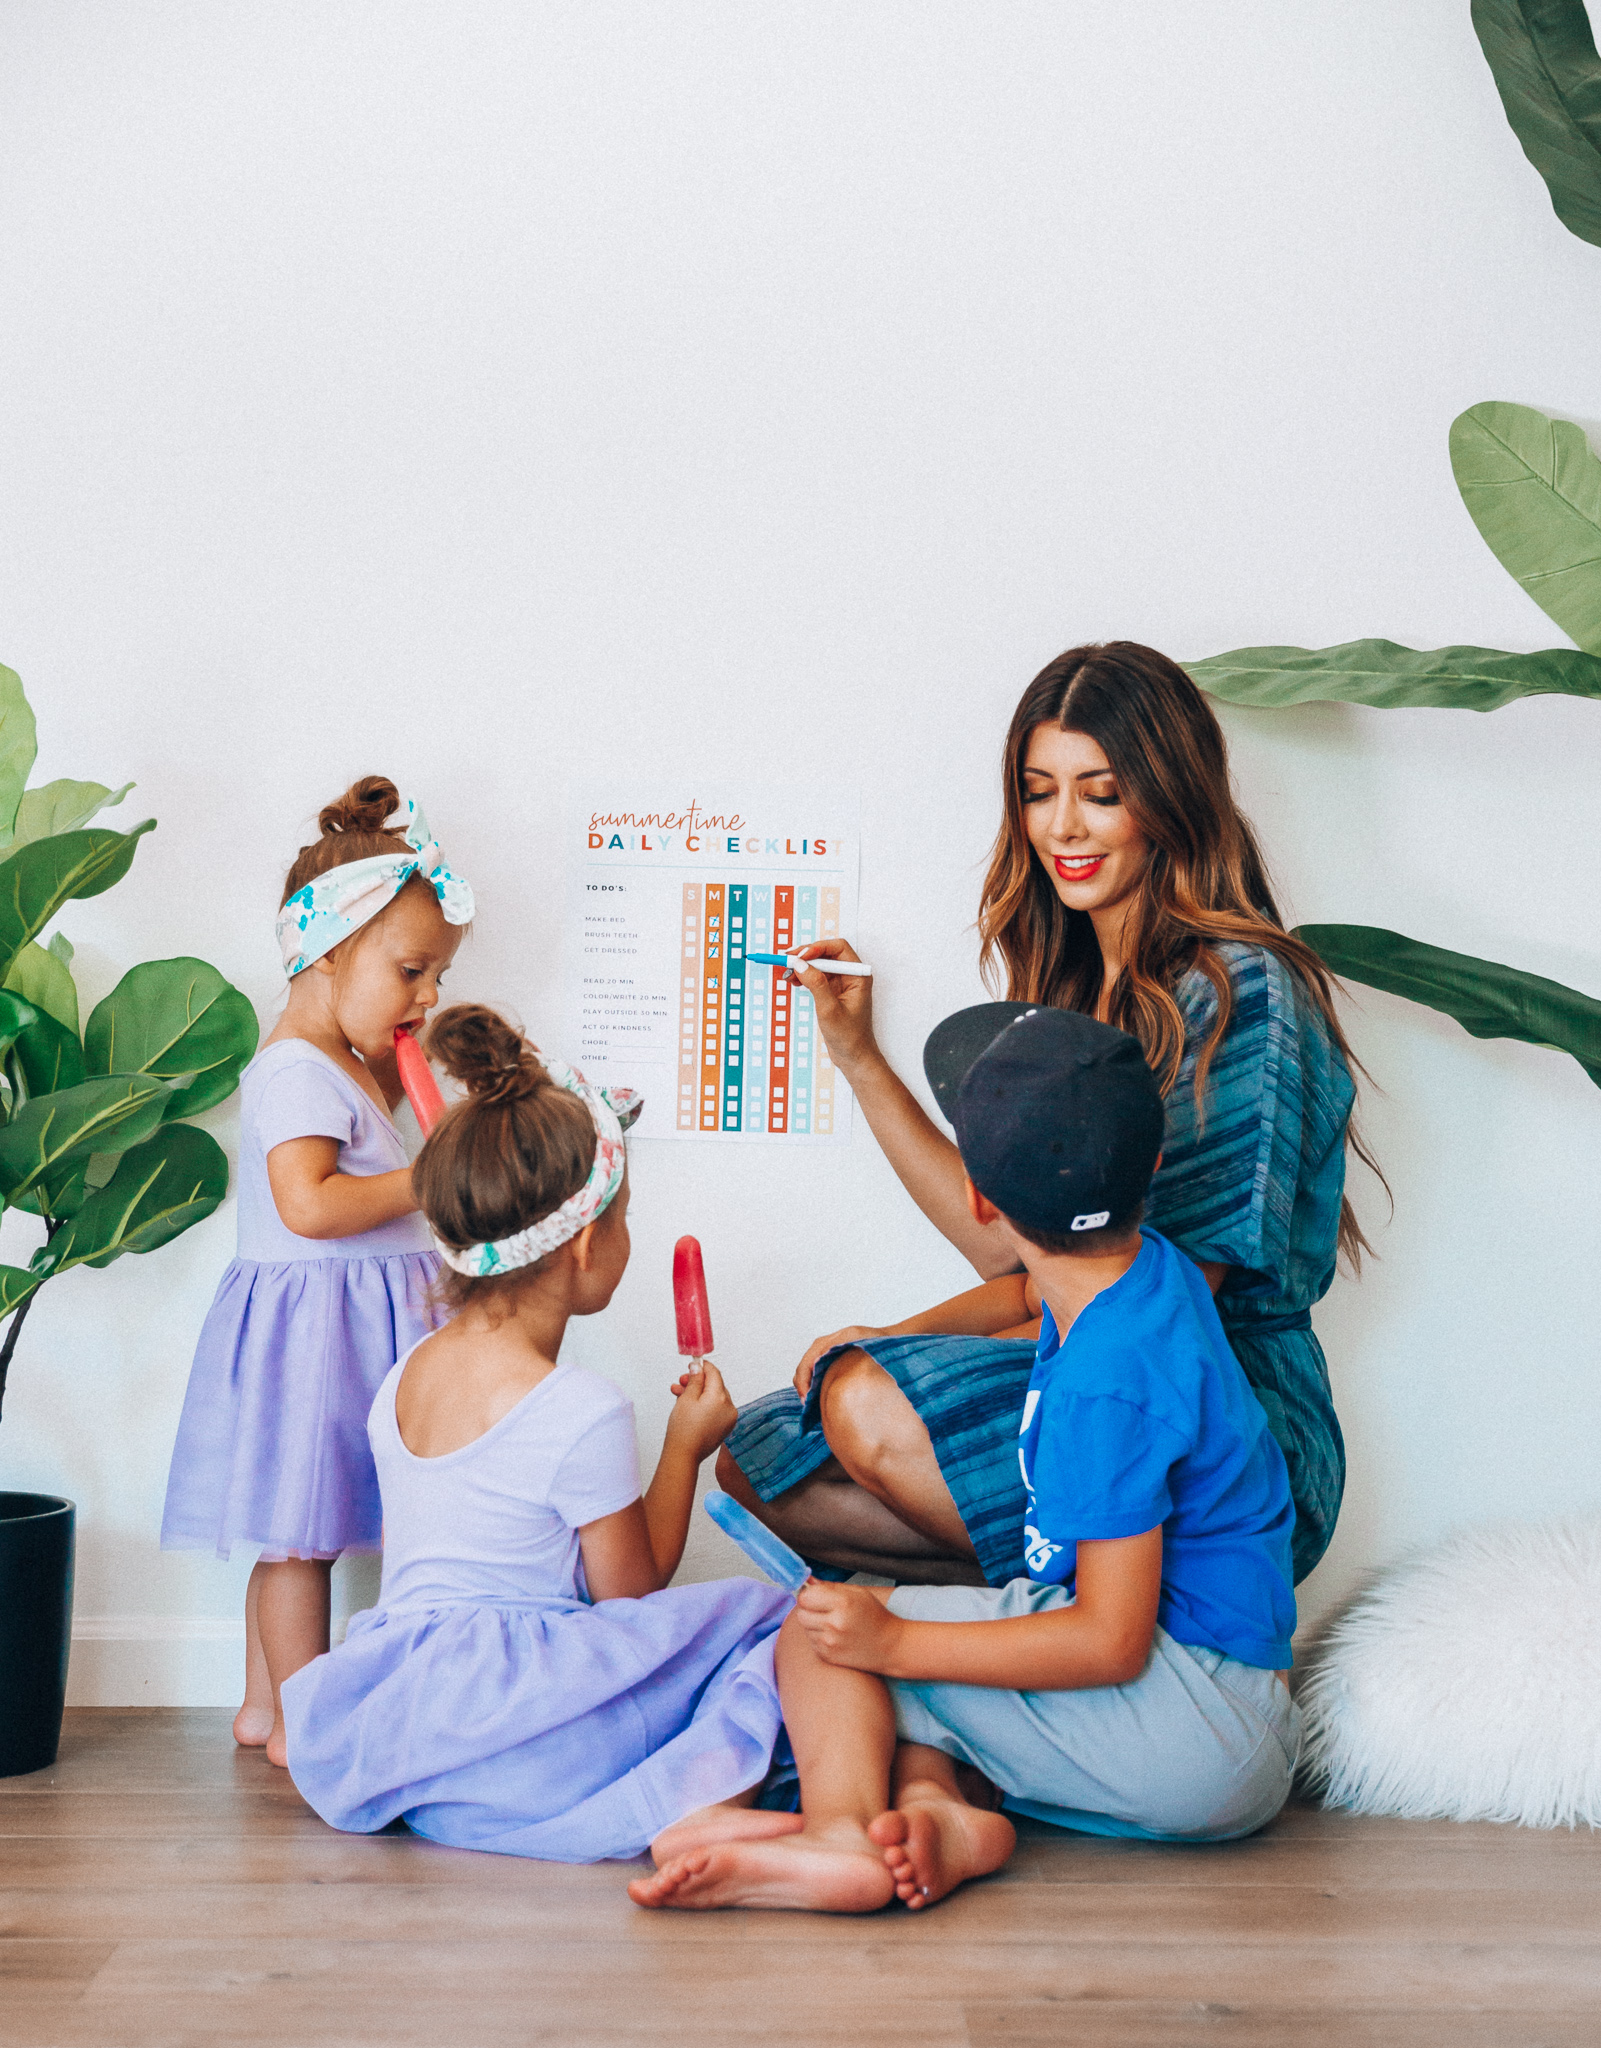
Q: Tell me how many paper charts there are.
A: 1